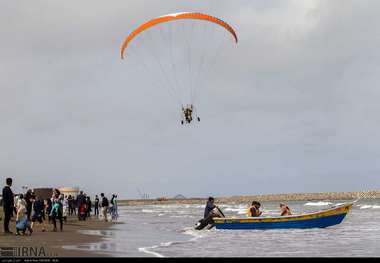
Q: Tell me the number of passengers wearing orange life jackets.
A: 2